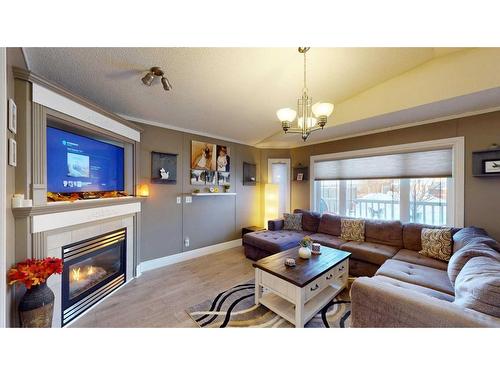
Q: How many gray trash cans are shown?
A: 0